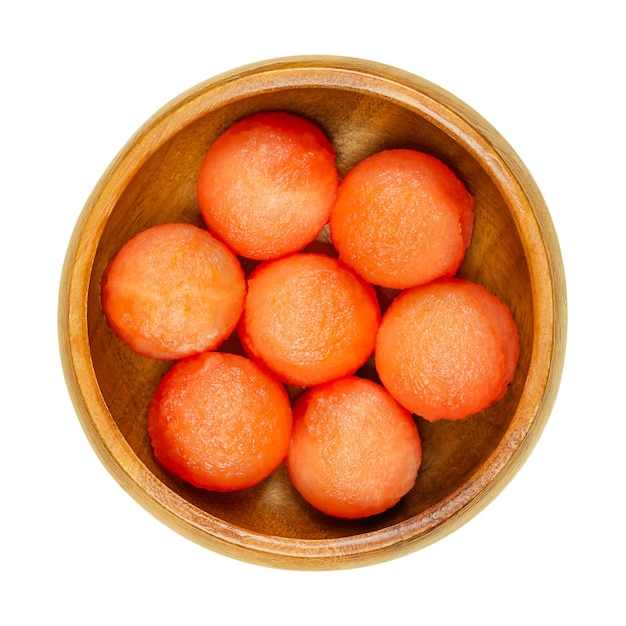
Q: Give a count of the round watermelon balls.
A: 7